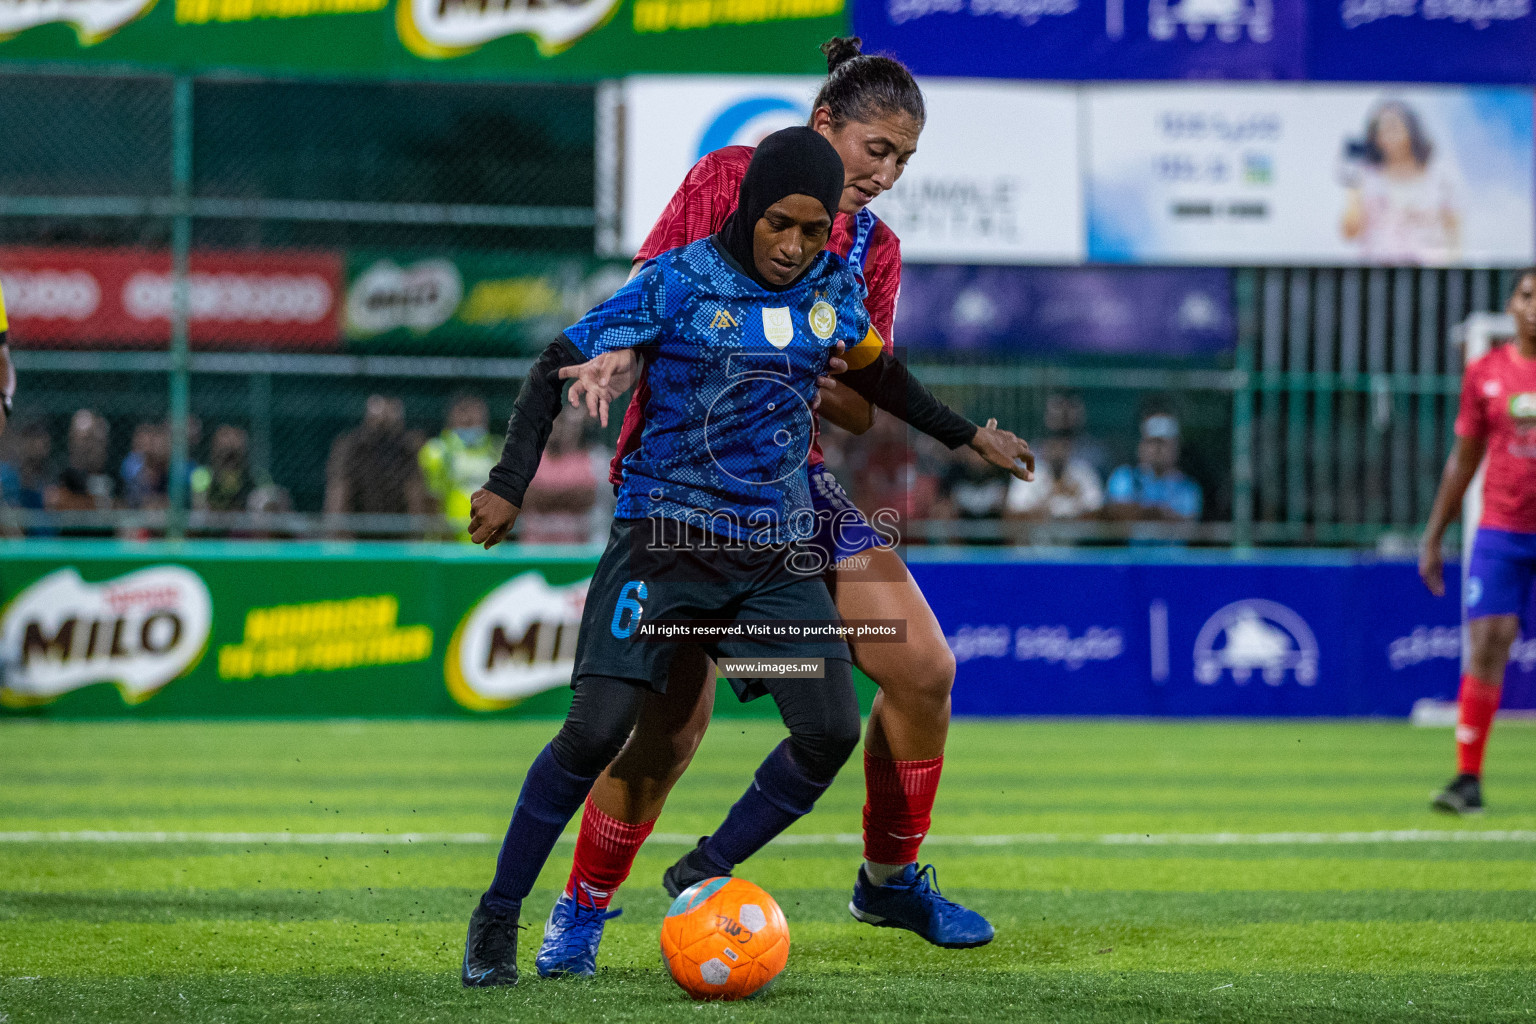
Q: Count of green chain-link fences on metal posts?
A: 1